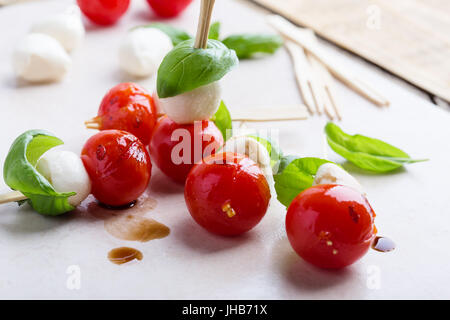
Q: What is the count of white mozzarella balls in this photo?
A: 7